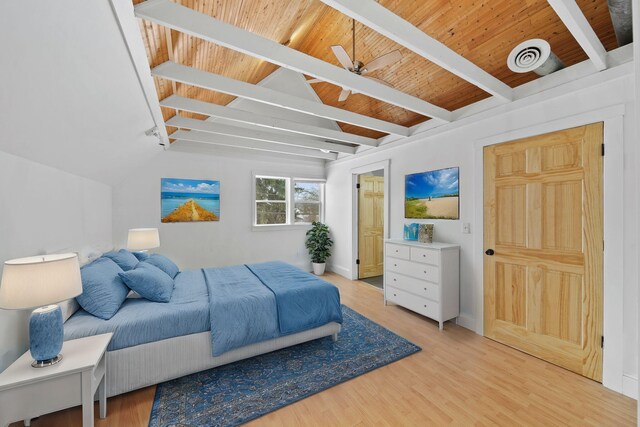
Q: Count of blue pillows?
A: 4